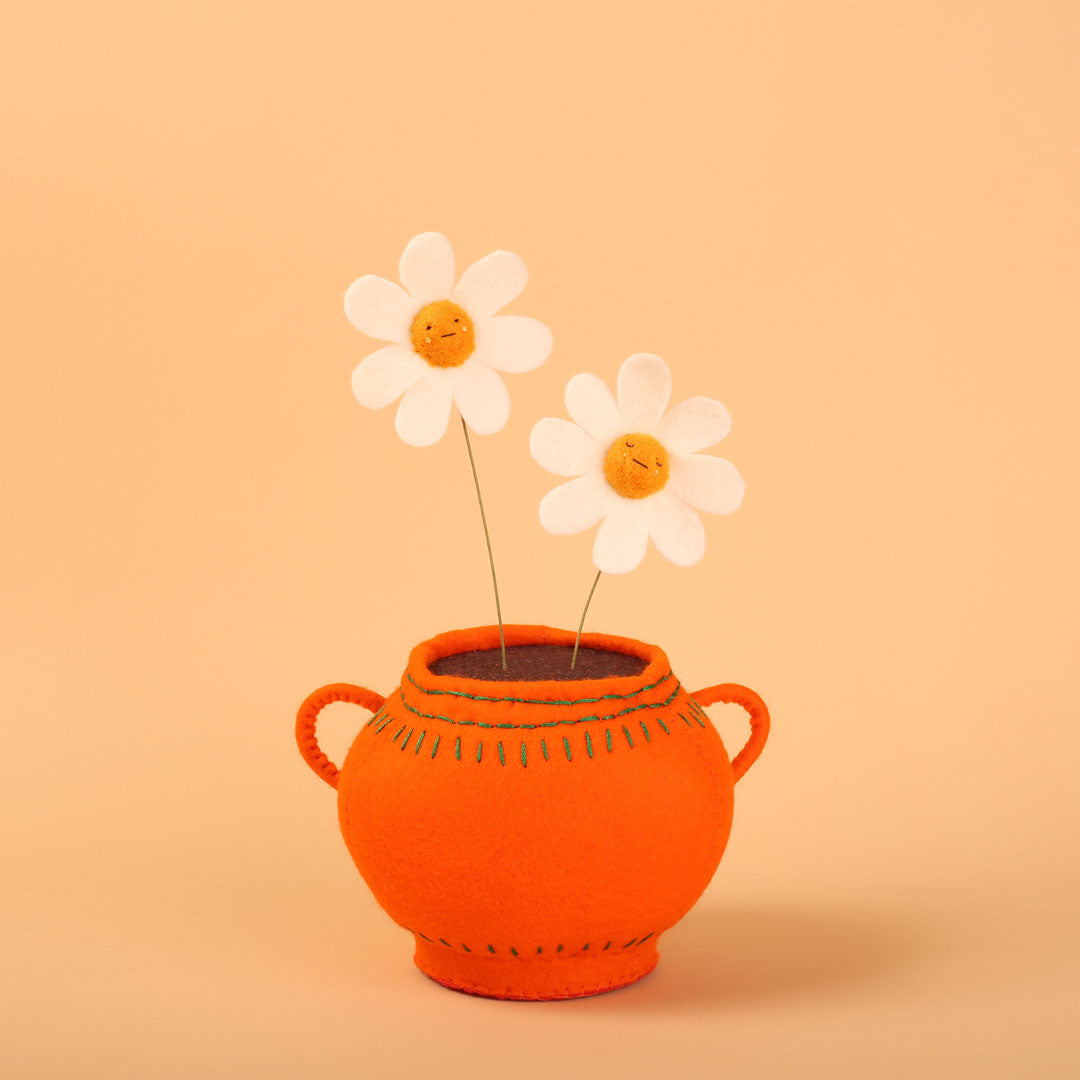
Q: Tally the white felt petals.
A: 15